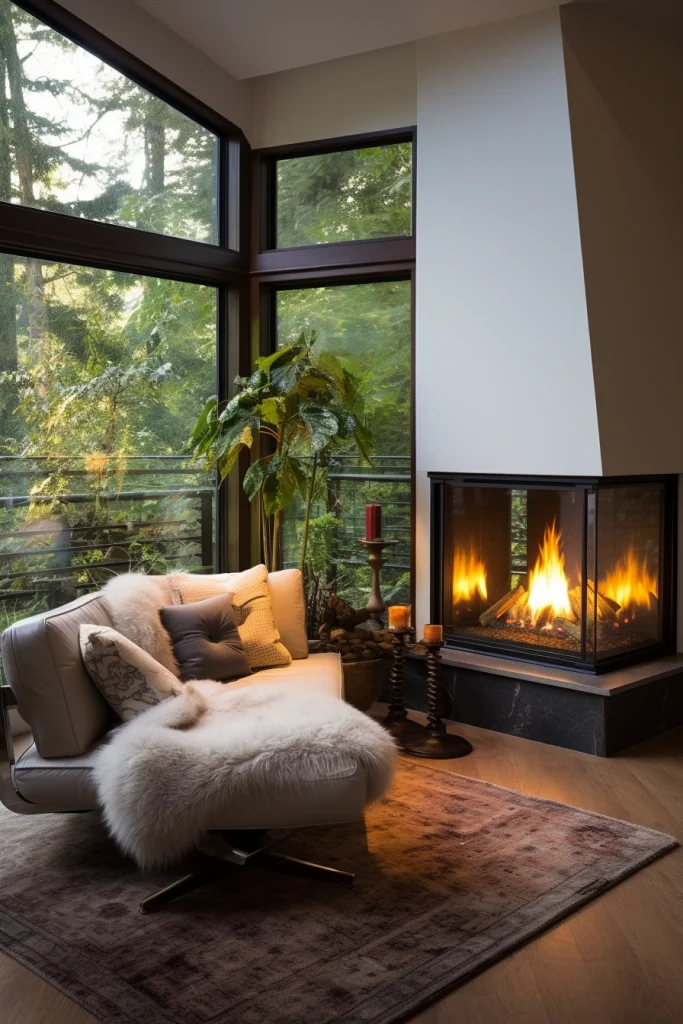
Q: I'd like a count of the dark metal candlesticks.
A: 2